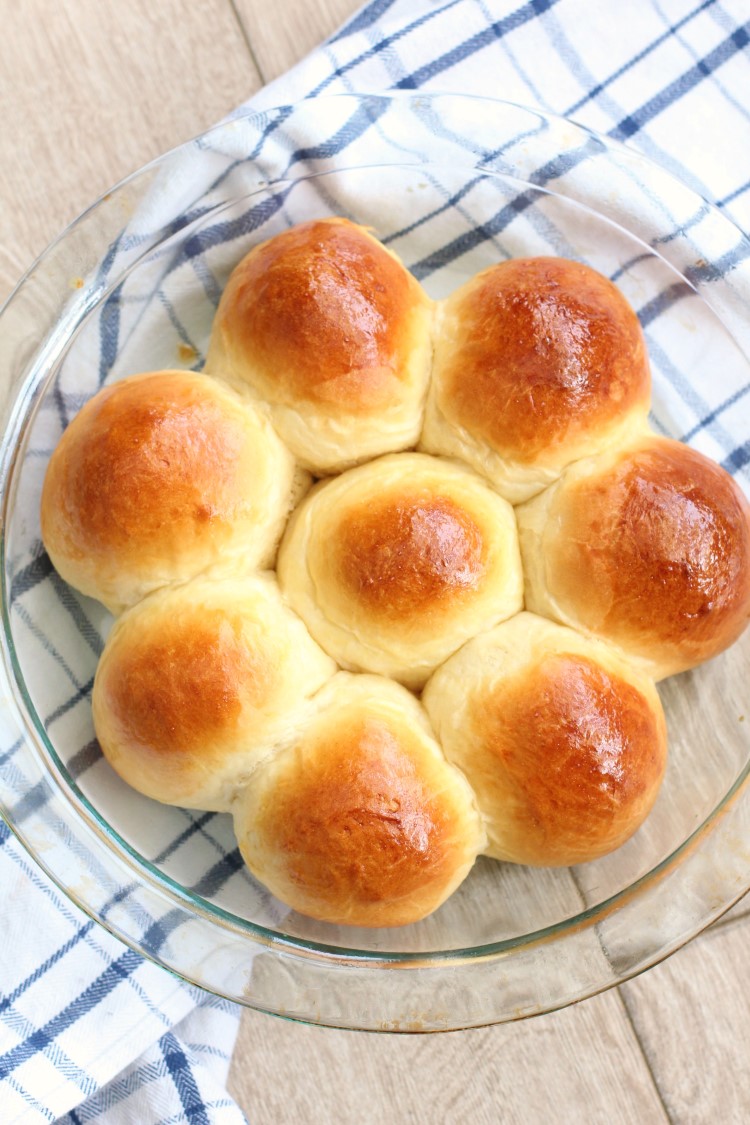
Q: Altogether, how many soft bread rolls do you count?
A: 8